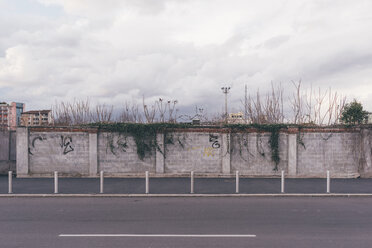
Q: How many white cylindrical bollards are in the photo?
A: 8